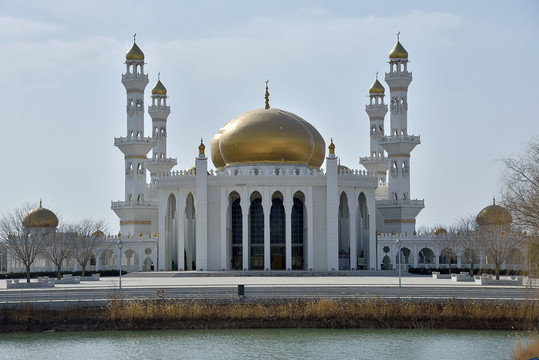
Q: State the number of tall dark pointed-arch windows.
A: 4